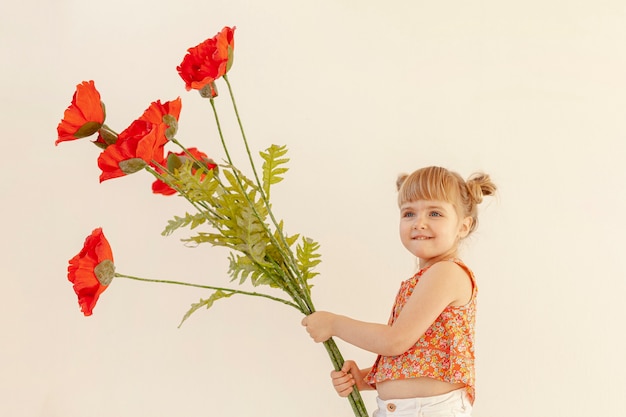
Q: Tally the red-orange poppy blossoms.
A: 6